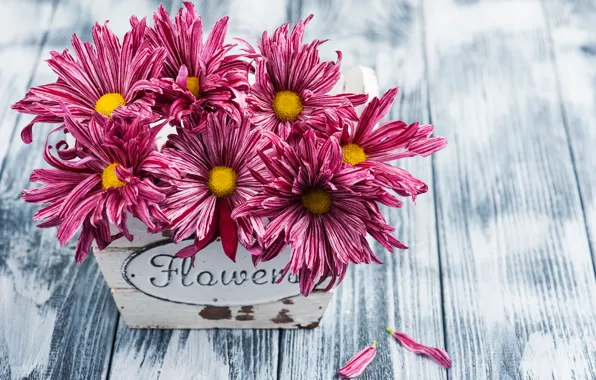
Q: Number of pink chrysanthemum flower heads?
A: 7